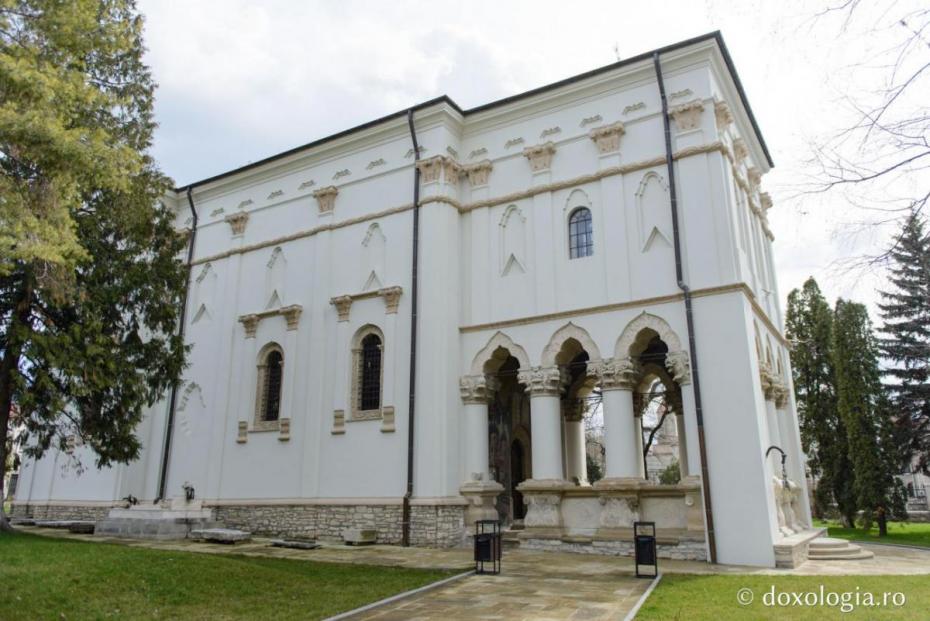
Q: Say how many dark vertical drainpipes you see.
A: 3